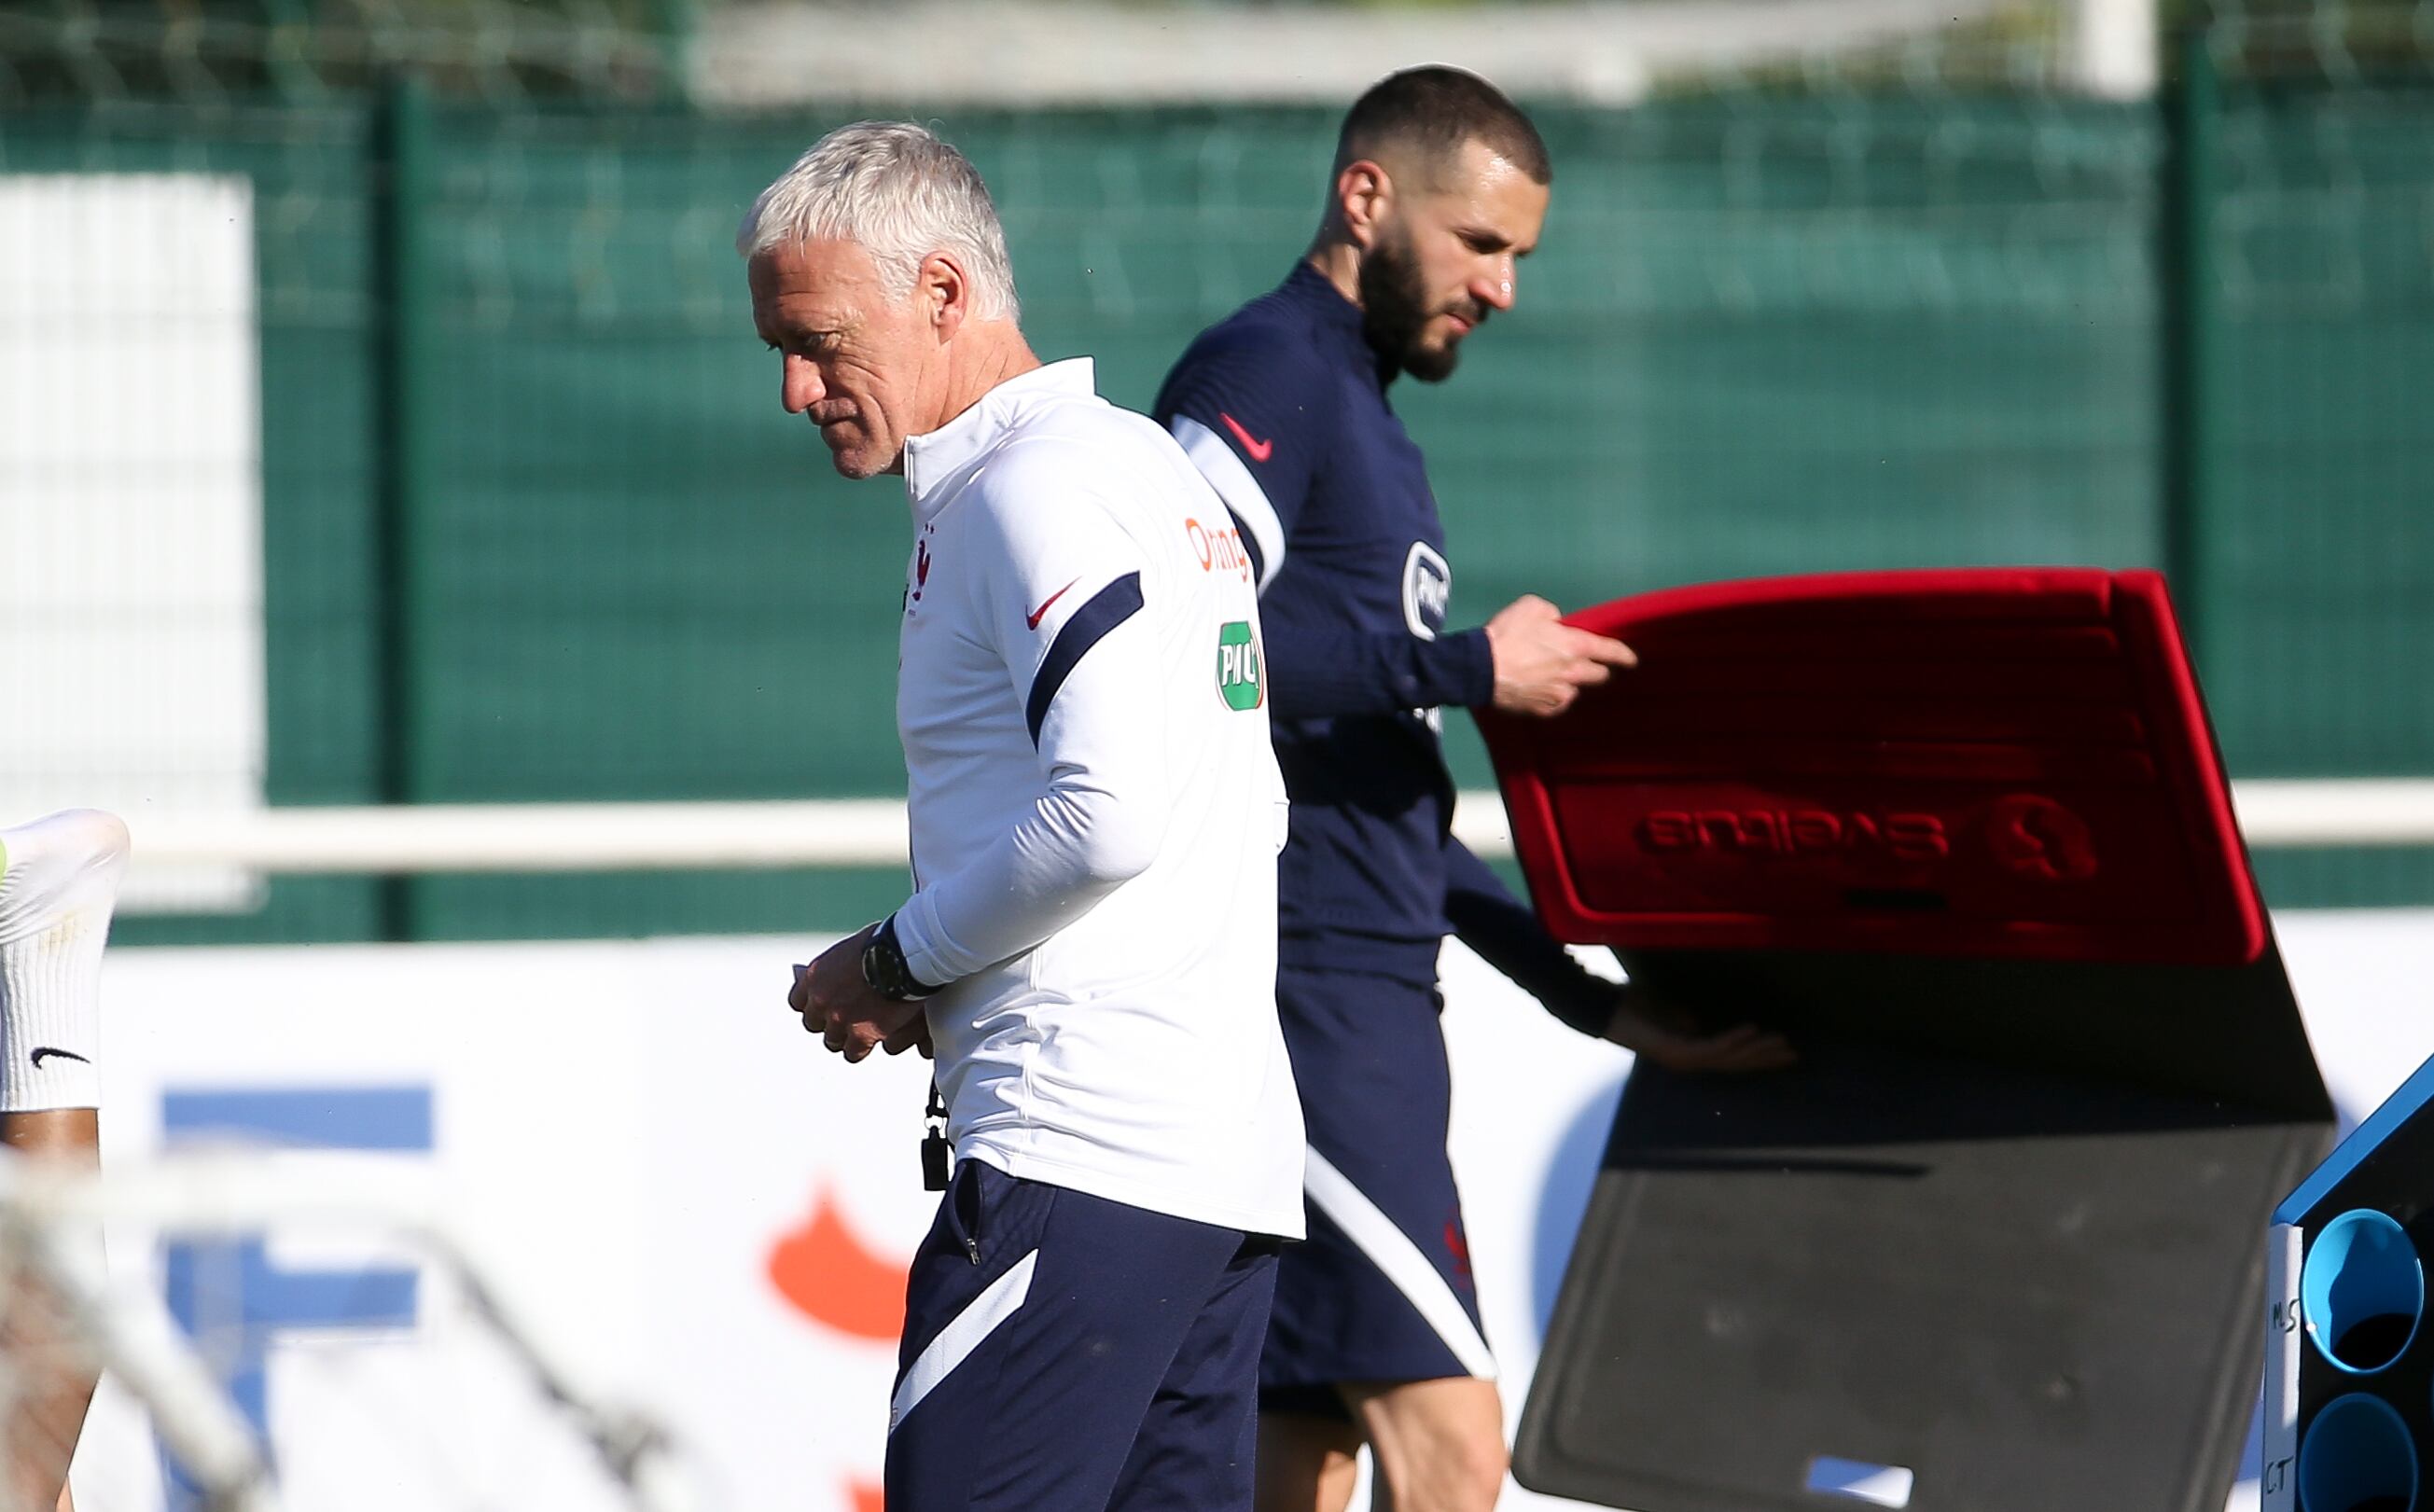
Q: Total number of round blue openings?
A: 2